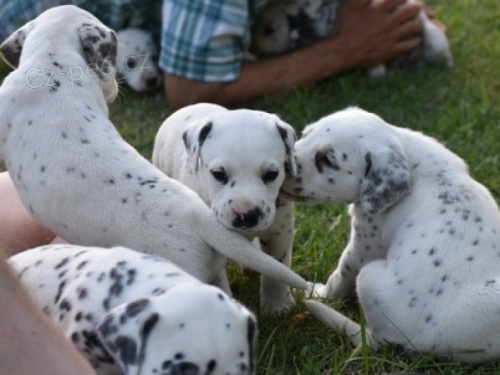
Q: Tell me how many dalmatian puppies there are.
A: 6